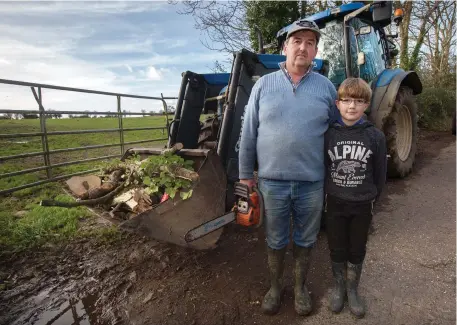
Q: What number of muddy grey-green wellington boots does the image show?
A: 4